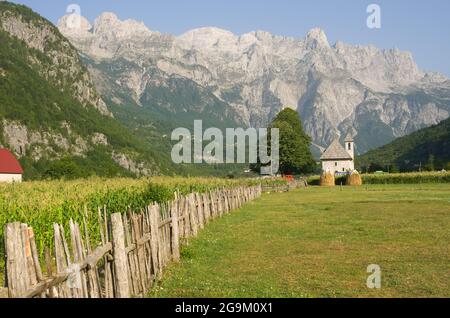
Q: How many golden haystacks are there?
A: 2